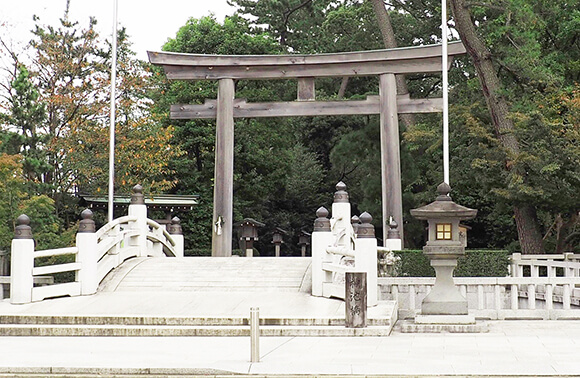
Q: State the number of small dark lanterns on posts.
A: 3